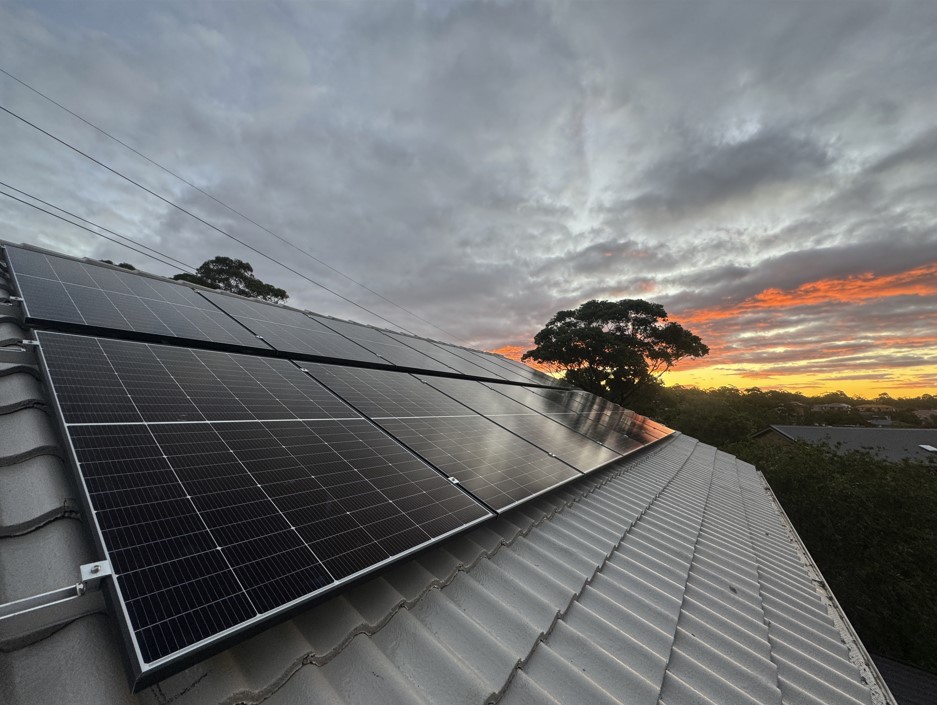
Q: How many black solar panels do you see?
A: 14